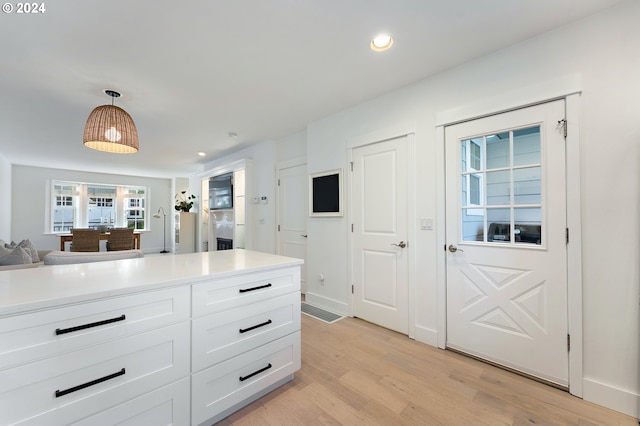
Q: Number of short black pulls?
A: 3